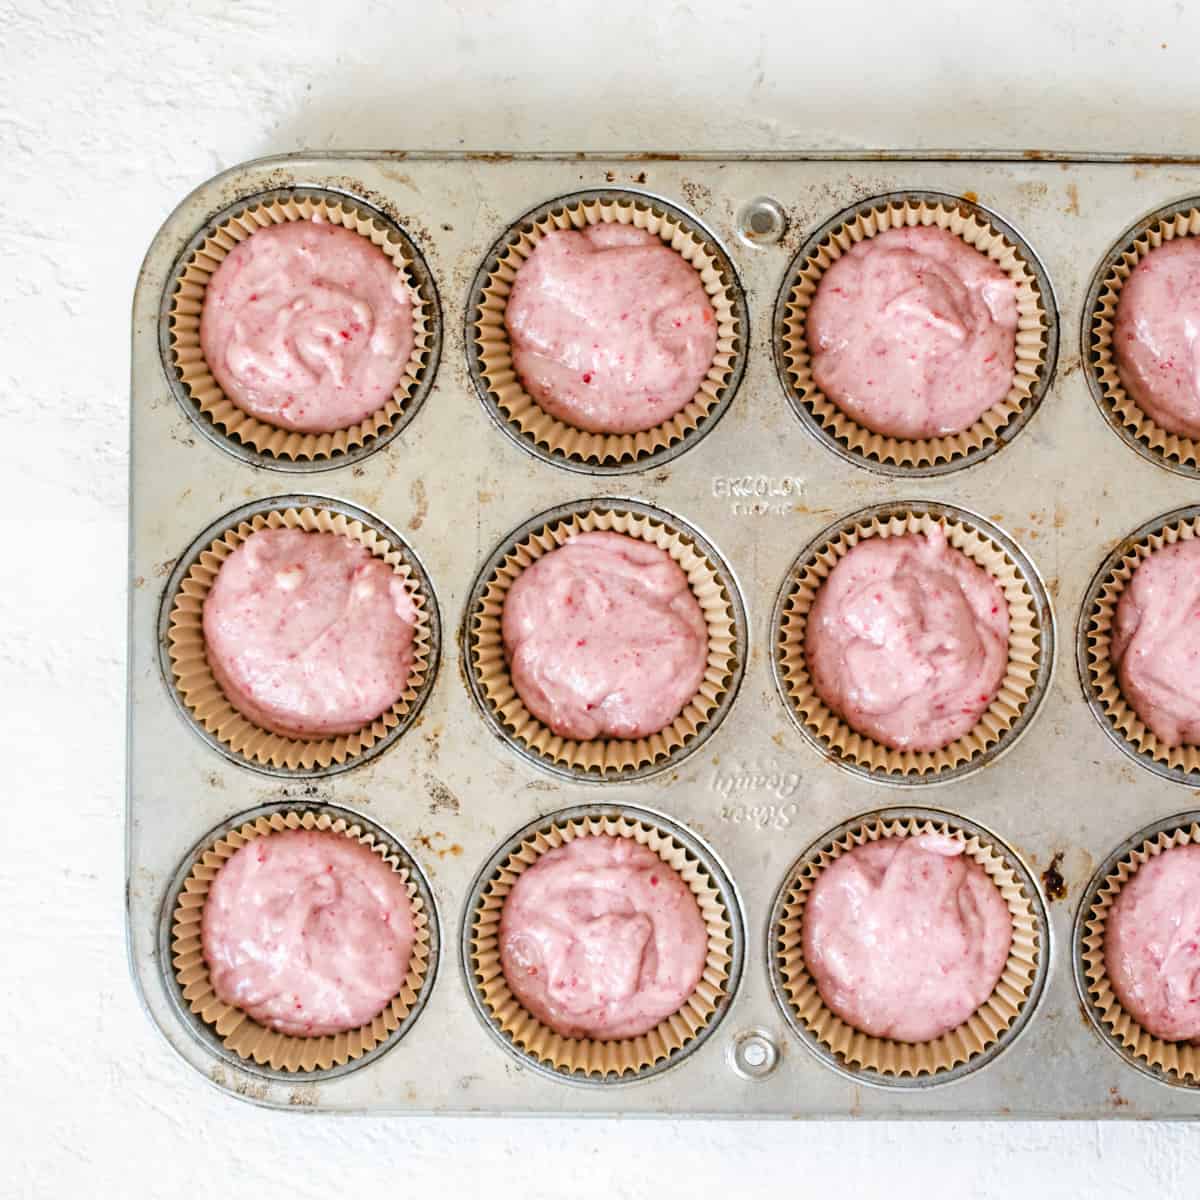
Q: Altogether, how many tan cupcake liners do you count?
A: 12